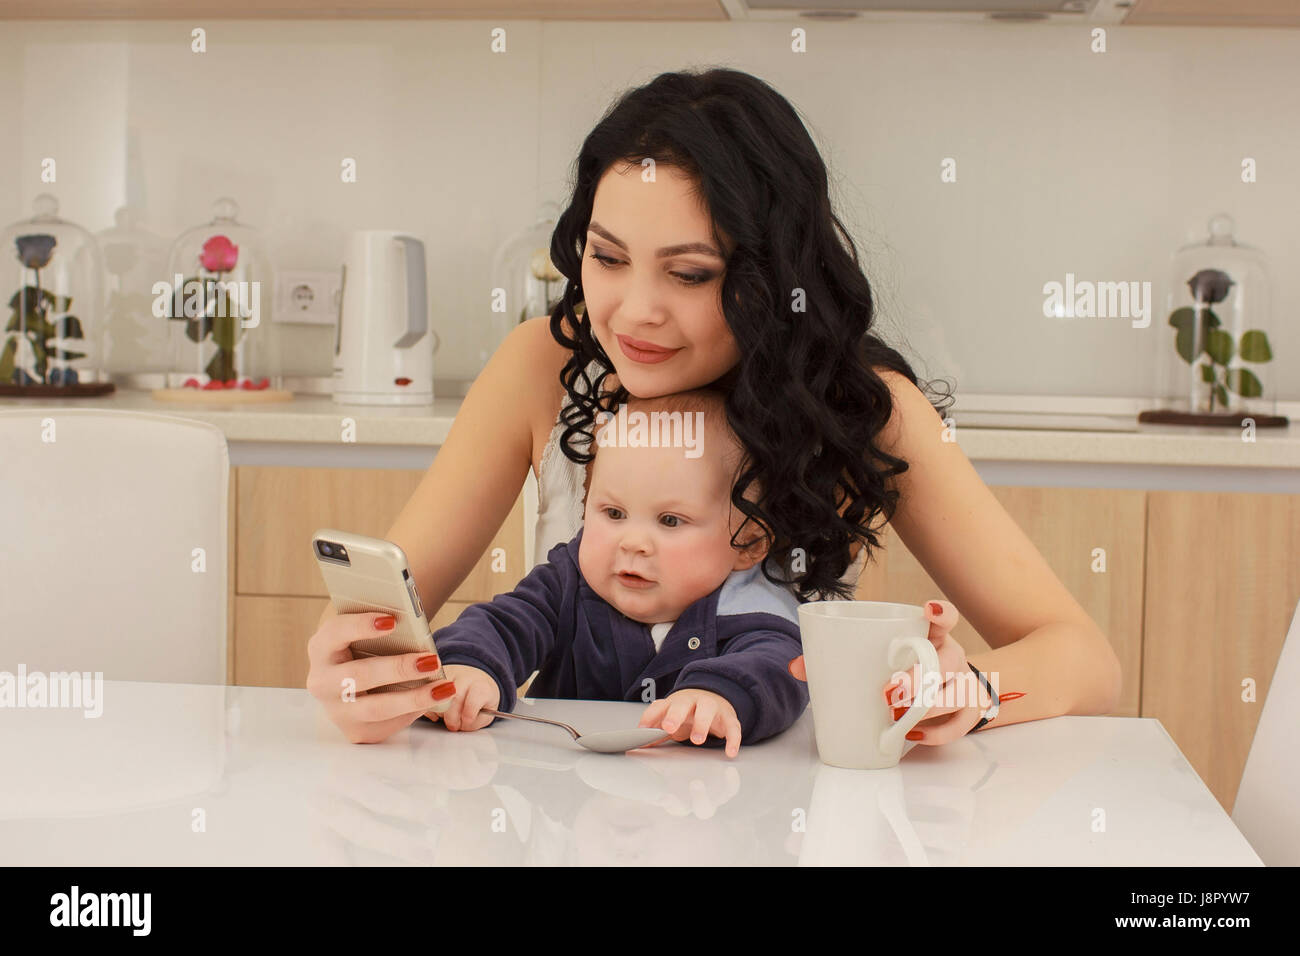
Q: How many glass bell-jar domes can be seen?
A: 4